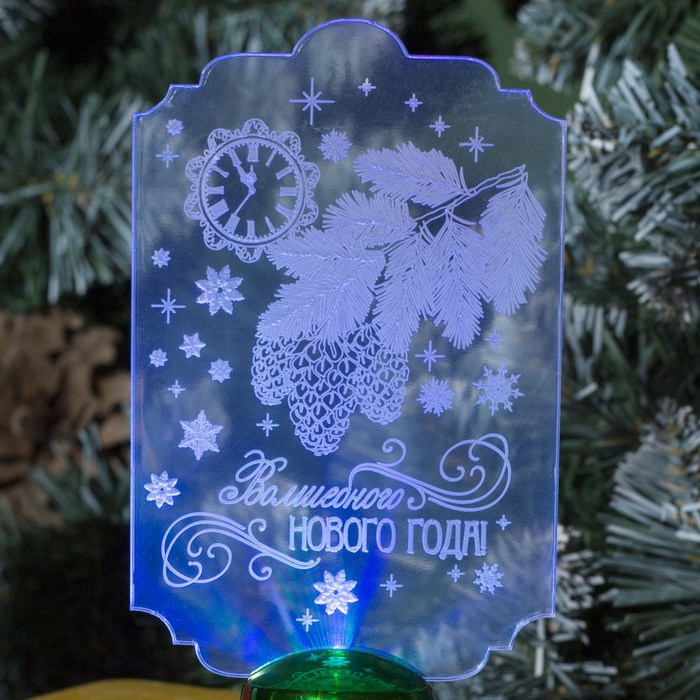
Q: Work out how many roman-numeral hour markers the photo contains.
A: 12